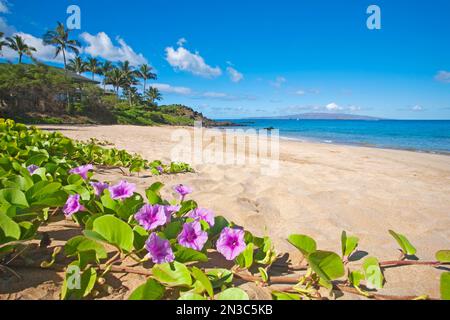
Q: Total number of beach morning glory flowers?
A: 12